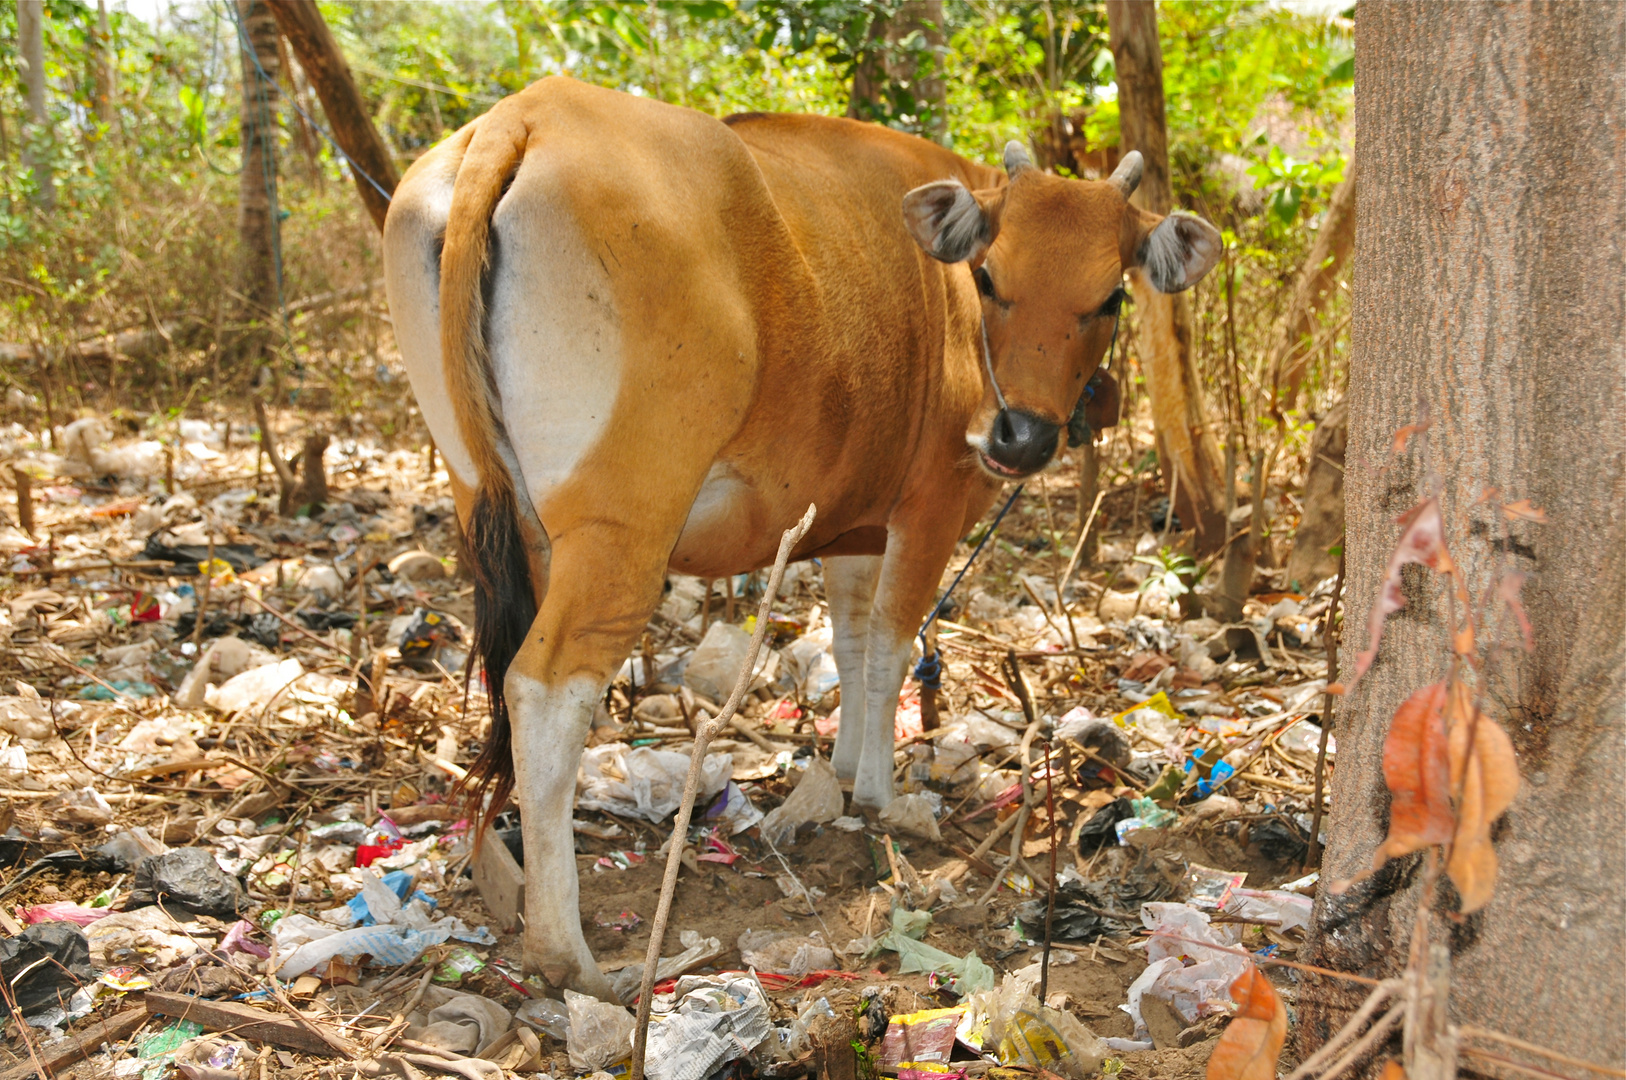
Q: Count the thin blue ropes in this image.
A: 2